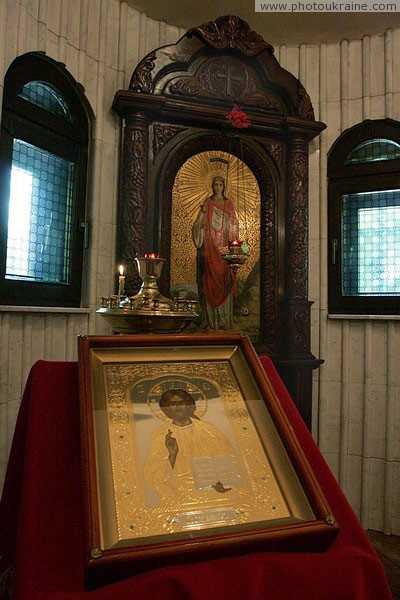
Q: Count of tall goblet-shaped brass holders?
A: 1